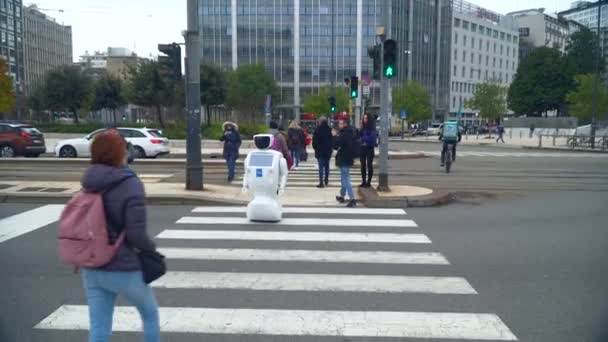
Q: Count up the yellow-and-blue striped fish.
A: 0